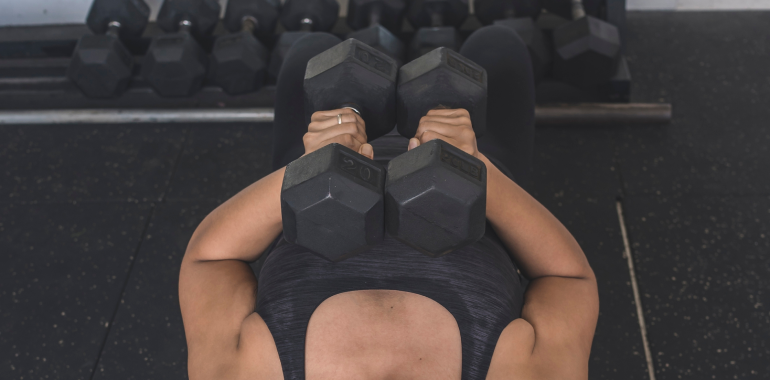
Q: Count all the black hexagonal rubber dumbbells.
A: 10